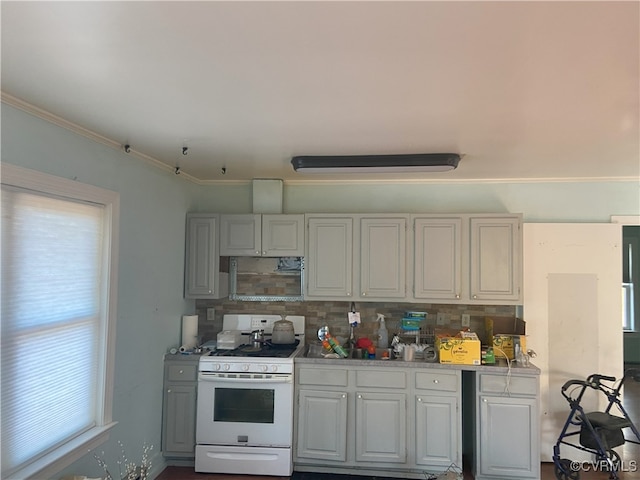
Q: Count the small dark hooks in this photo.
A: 4